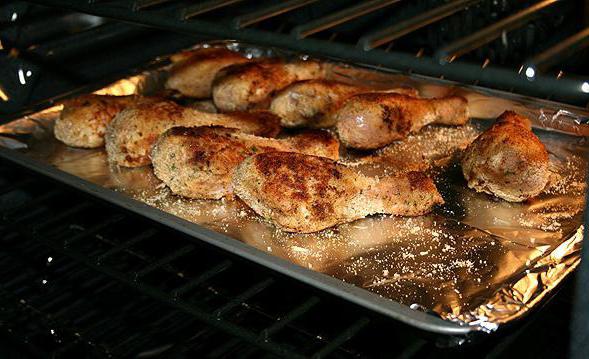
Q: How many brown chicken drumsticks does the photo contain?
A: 9